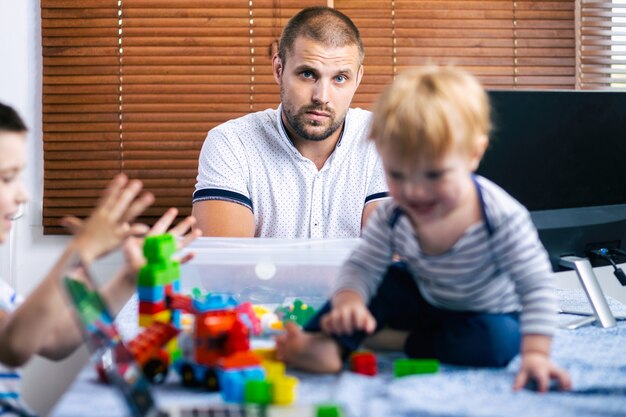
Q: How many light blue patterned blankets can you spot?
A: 1